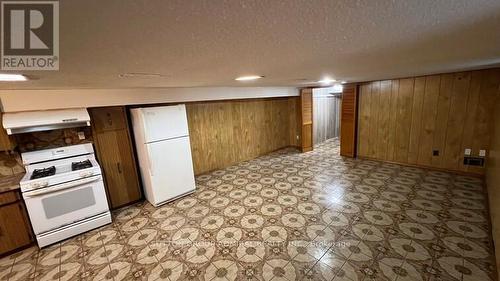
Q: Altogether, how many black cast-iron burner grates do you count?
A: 2